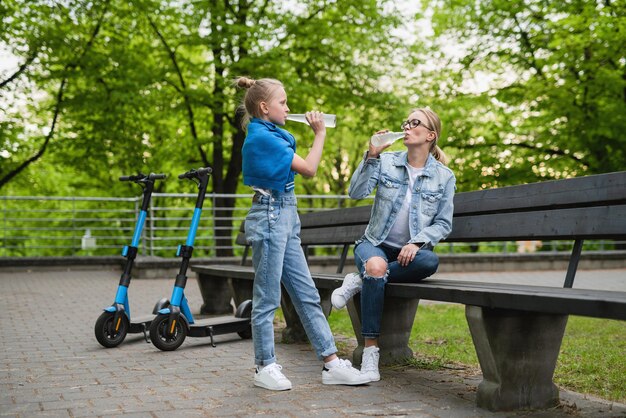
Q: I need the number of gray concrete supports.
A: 5